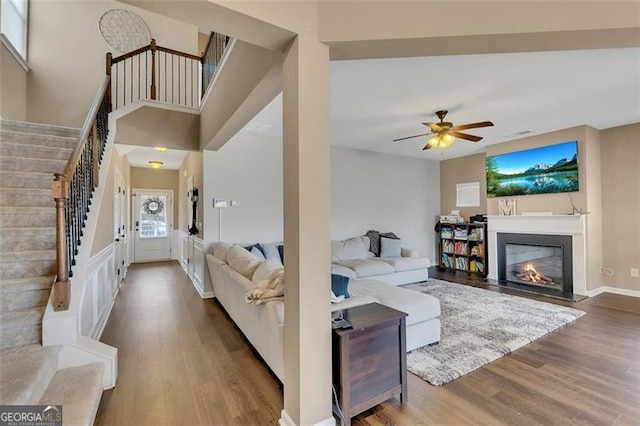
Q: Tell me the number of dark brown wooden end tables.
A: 1